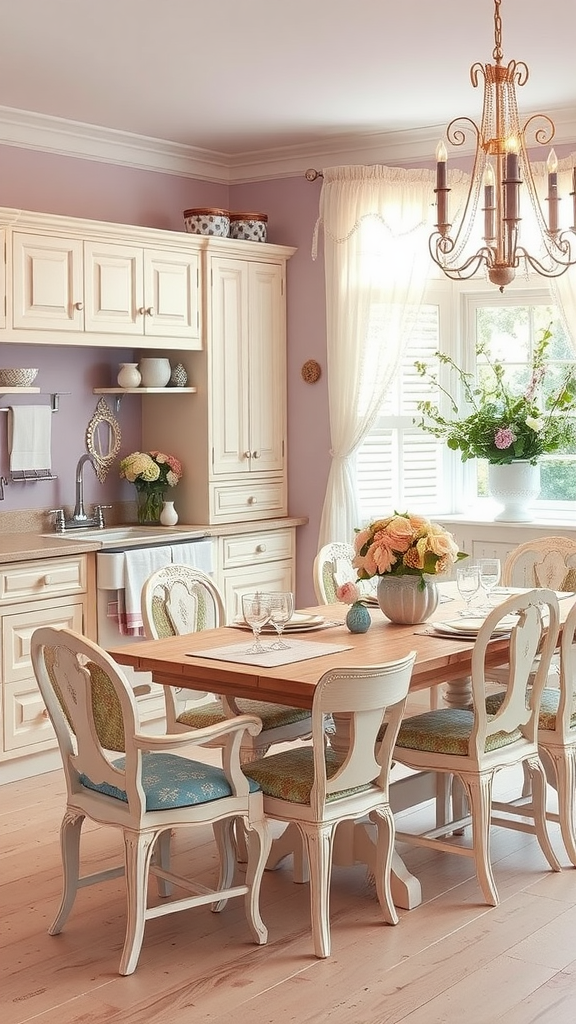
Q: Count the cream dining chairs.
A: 7